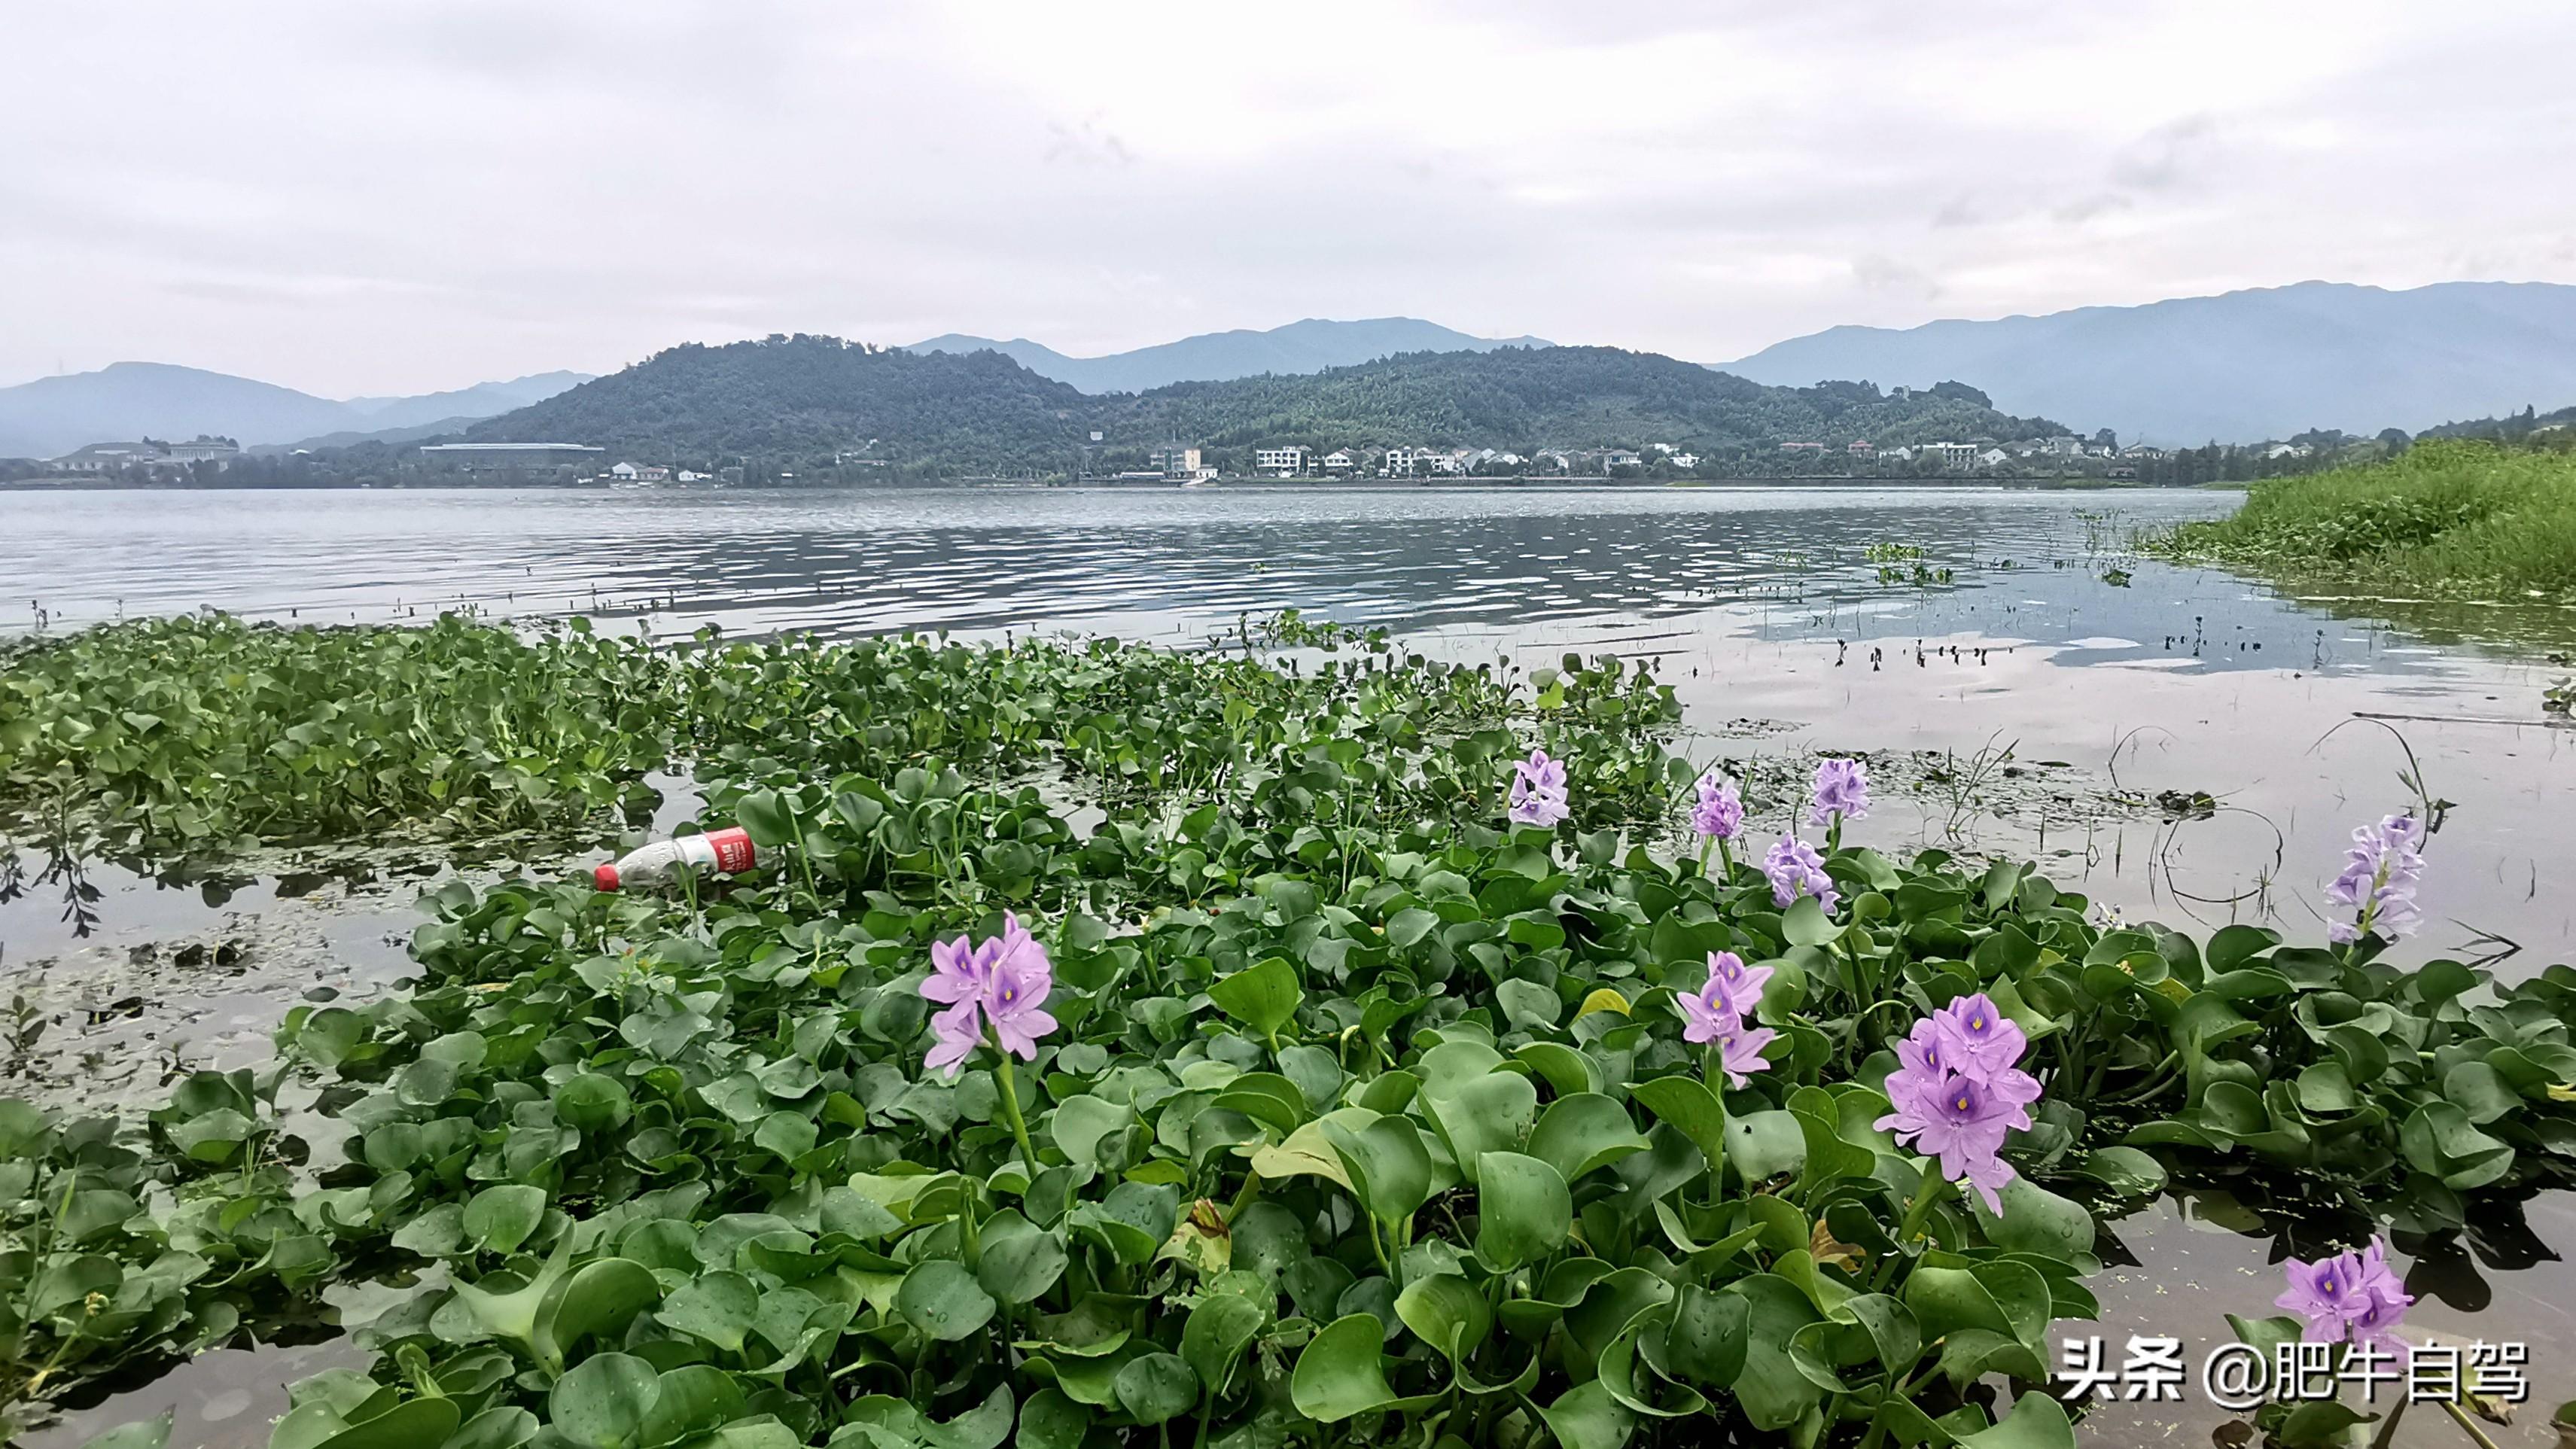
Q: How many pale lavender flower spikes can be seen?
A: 9